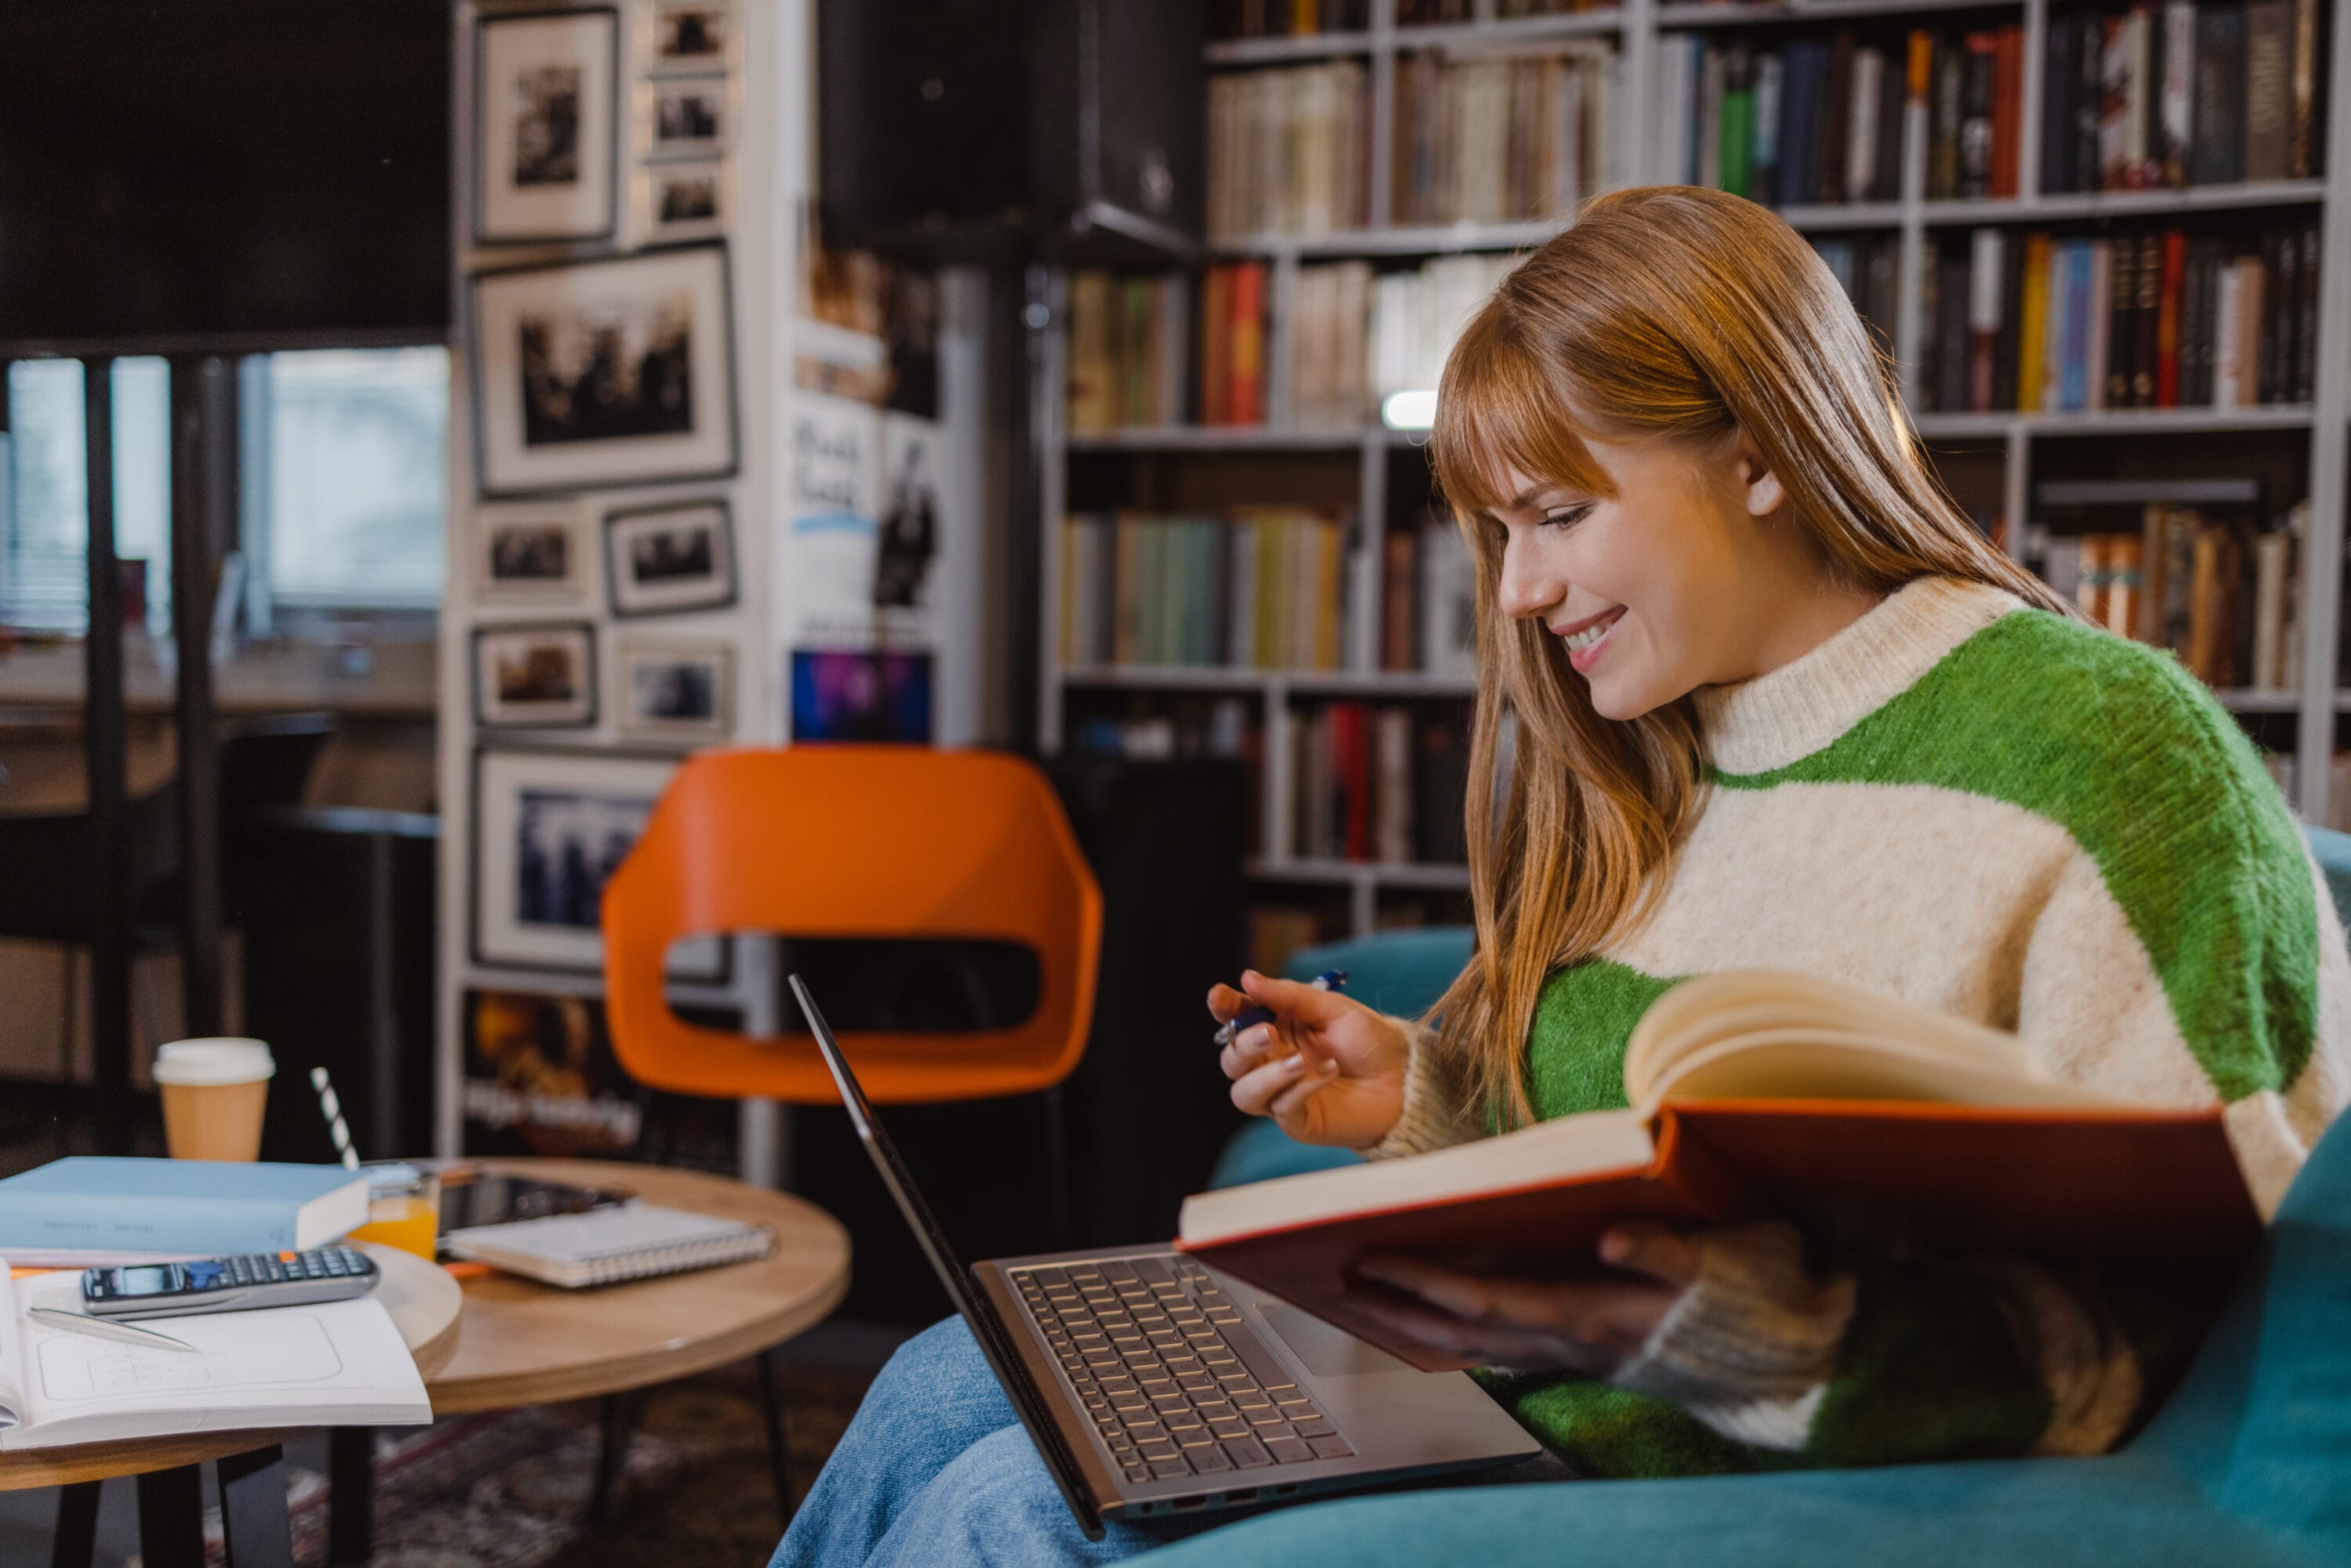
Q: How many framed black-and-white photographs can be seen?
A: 10